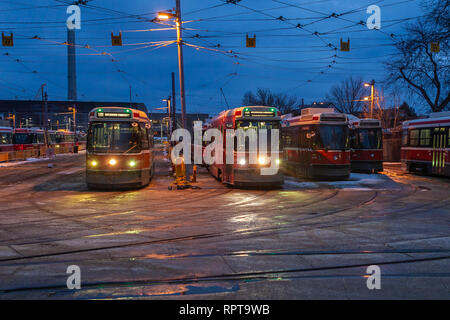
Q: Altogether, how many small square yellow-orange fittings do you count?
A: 5